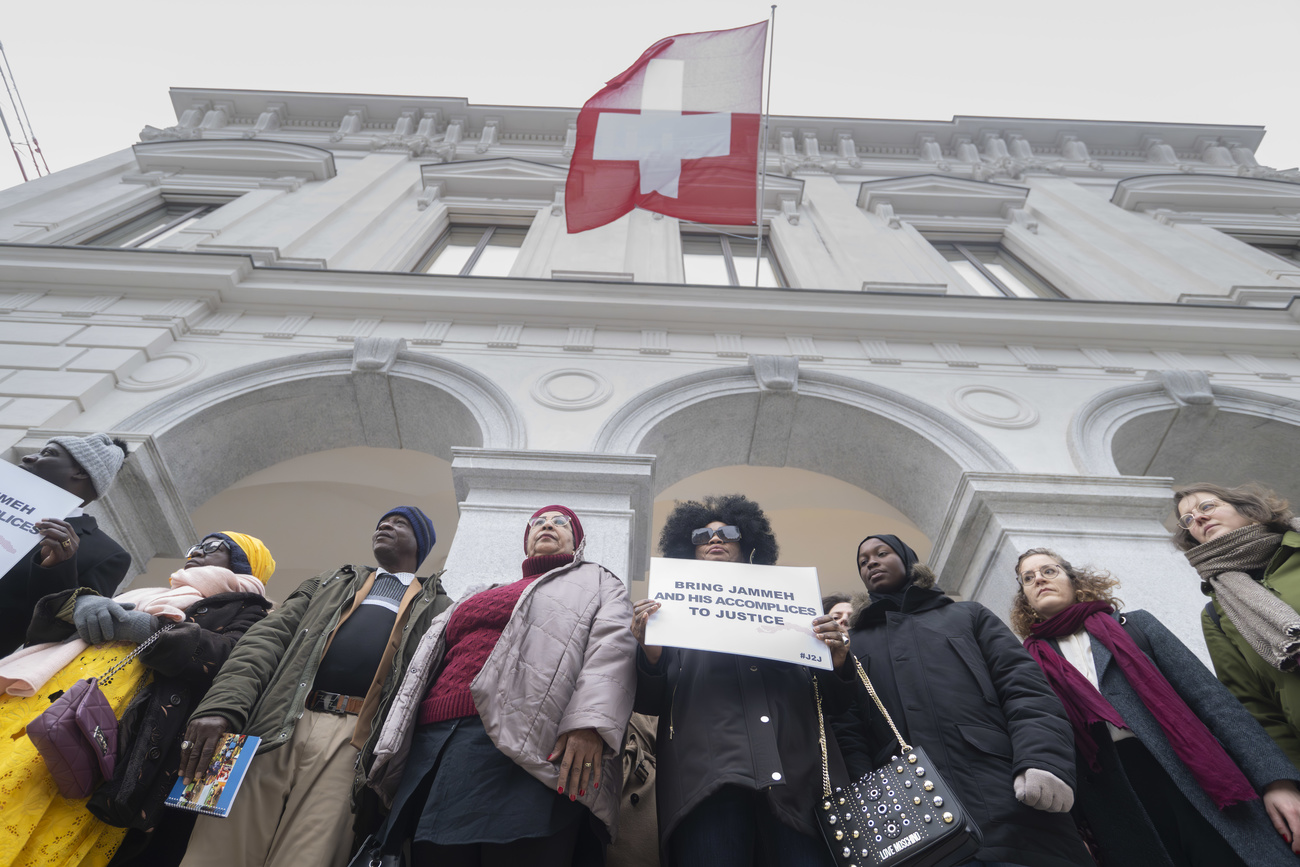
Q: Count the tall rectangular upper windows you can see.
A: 5